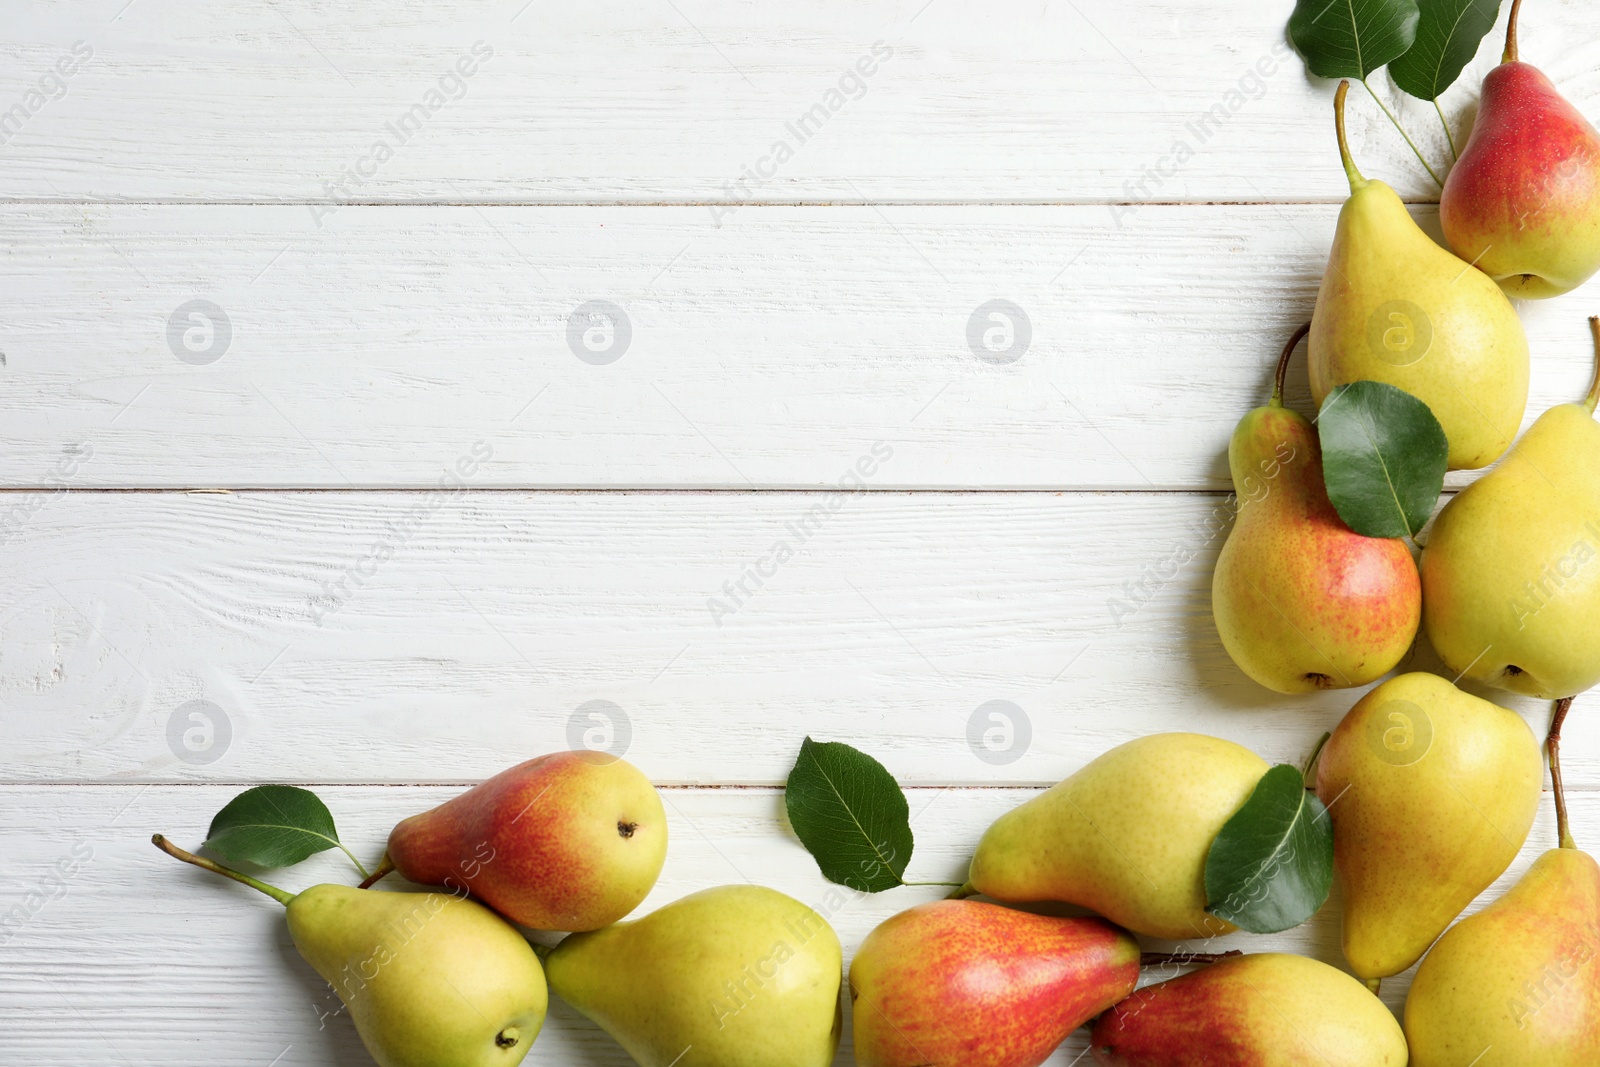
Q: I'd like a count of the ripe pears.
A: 12